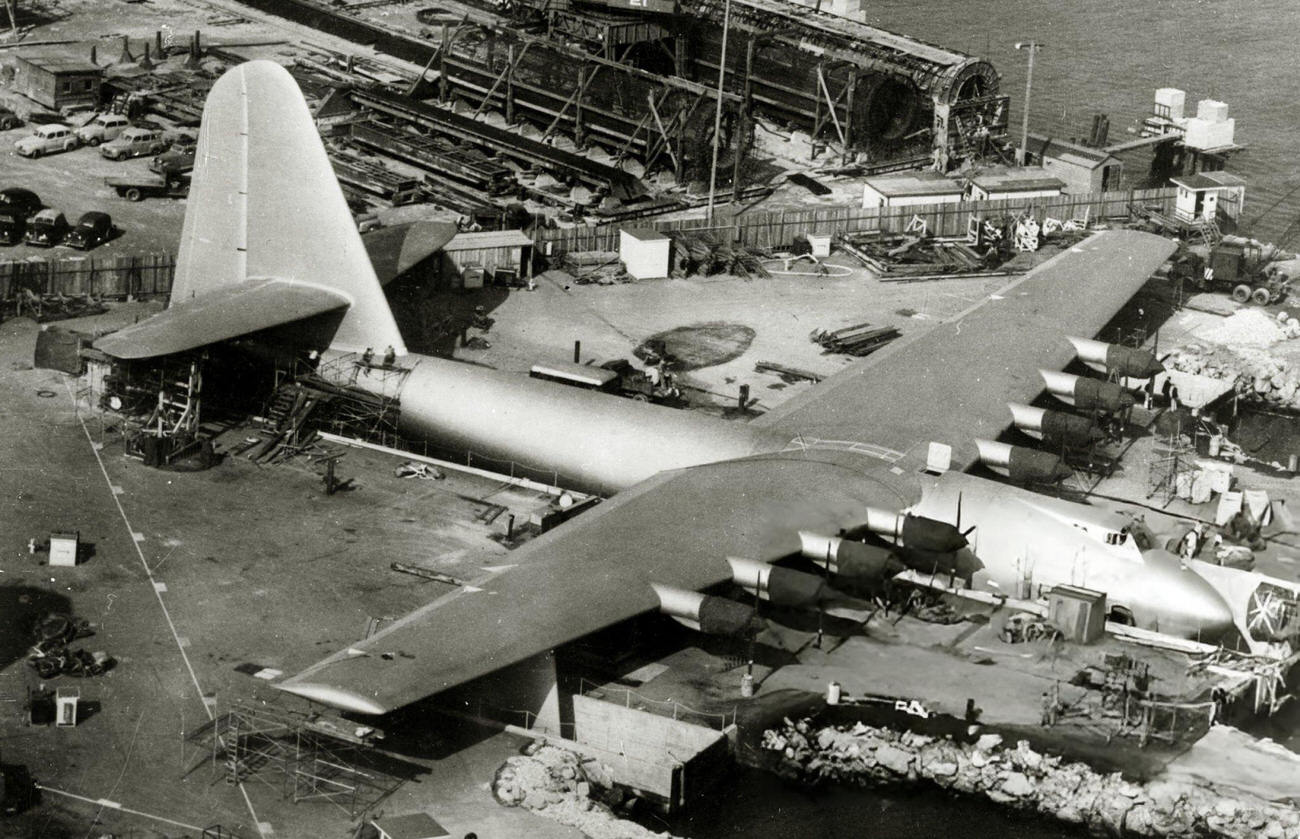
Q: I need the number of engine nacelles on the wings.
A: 8